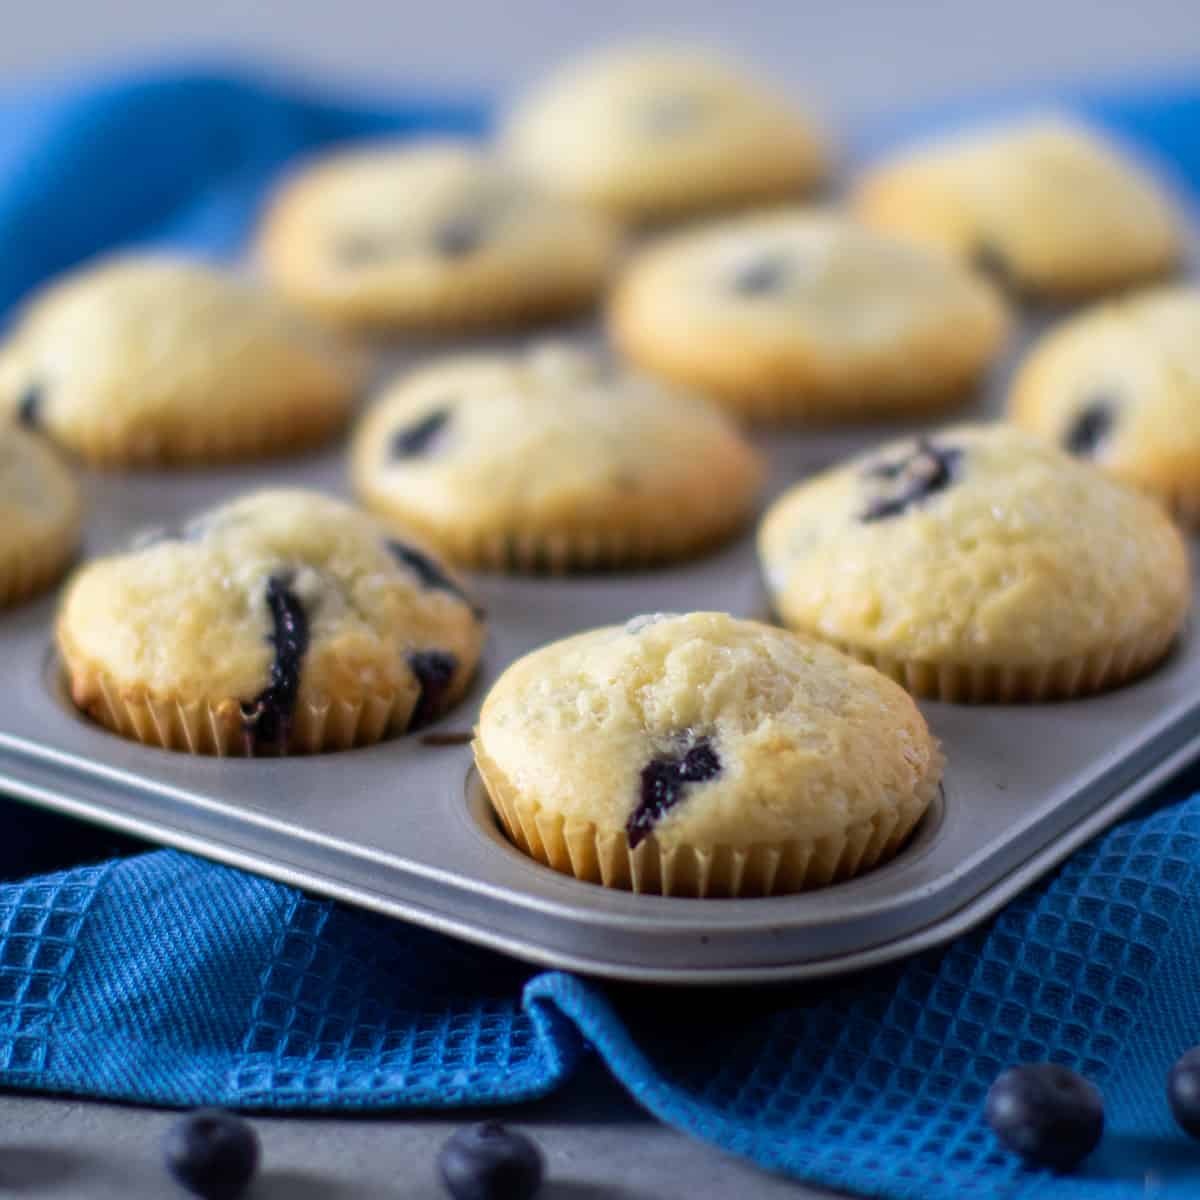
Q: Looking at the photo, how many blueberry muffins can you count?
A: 11